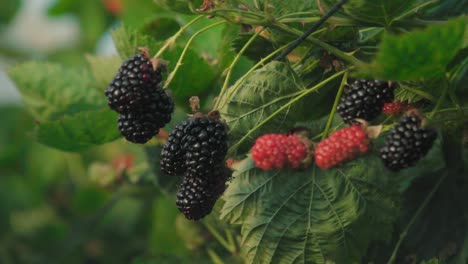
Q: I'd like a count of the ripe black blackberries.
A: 7